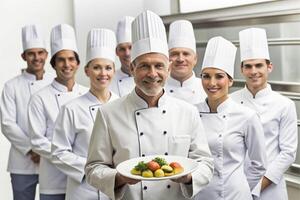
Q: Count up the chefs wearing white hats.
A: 8